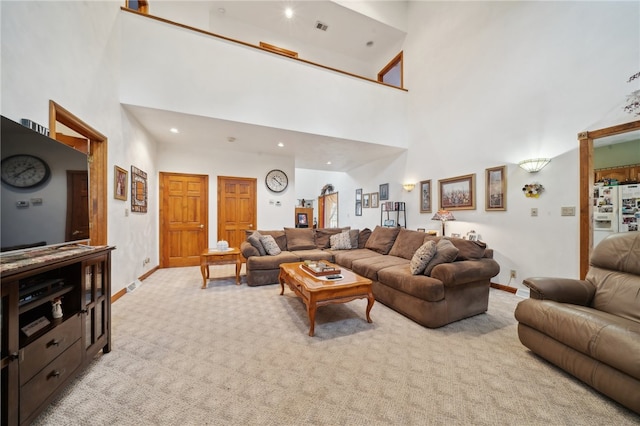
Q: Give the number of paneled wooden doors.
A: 2